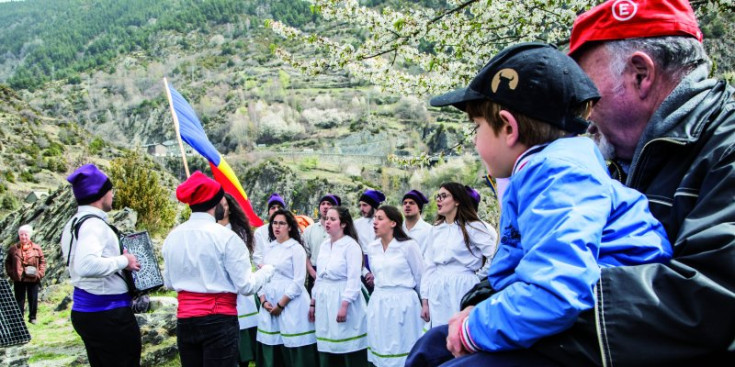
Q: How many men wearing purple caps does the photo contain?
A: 6